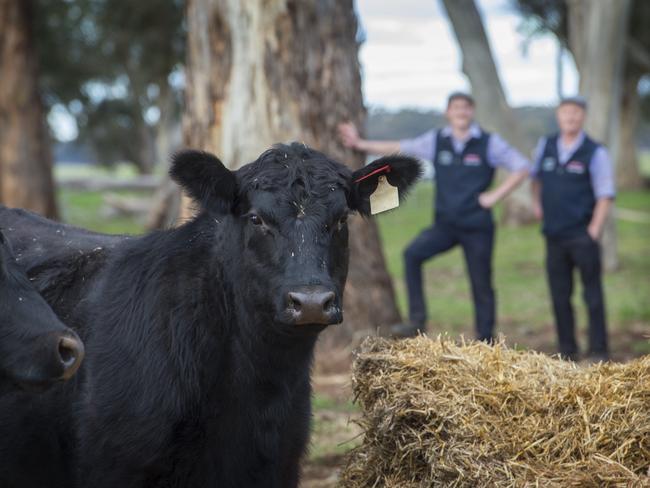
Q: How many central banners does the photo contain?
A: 0